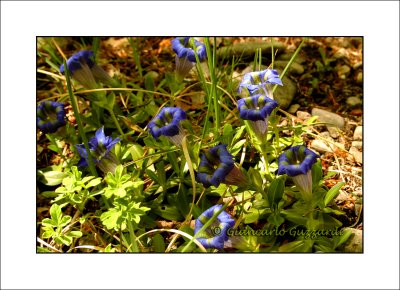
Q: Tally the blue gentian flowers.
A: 10